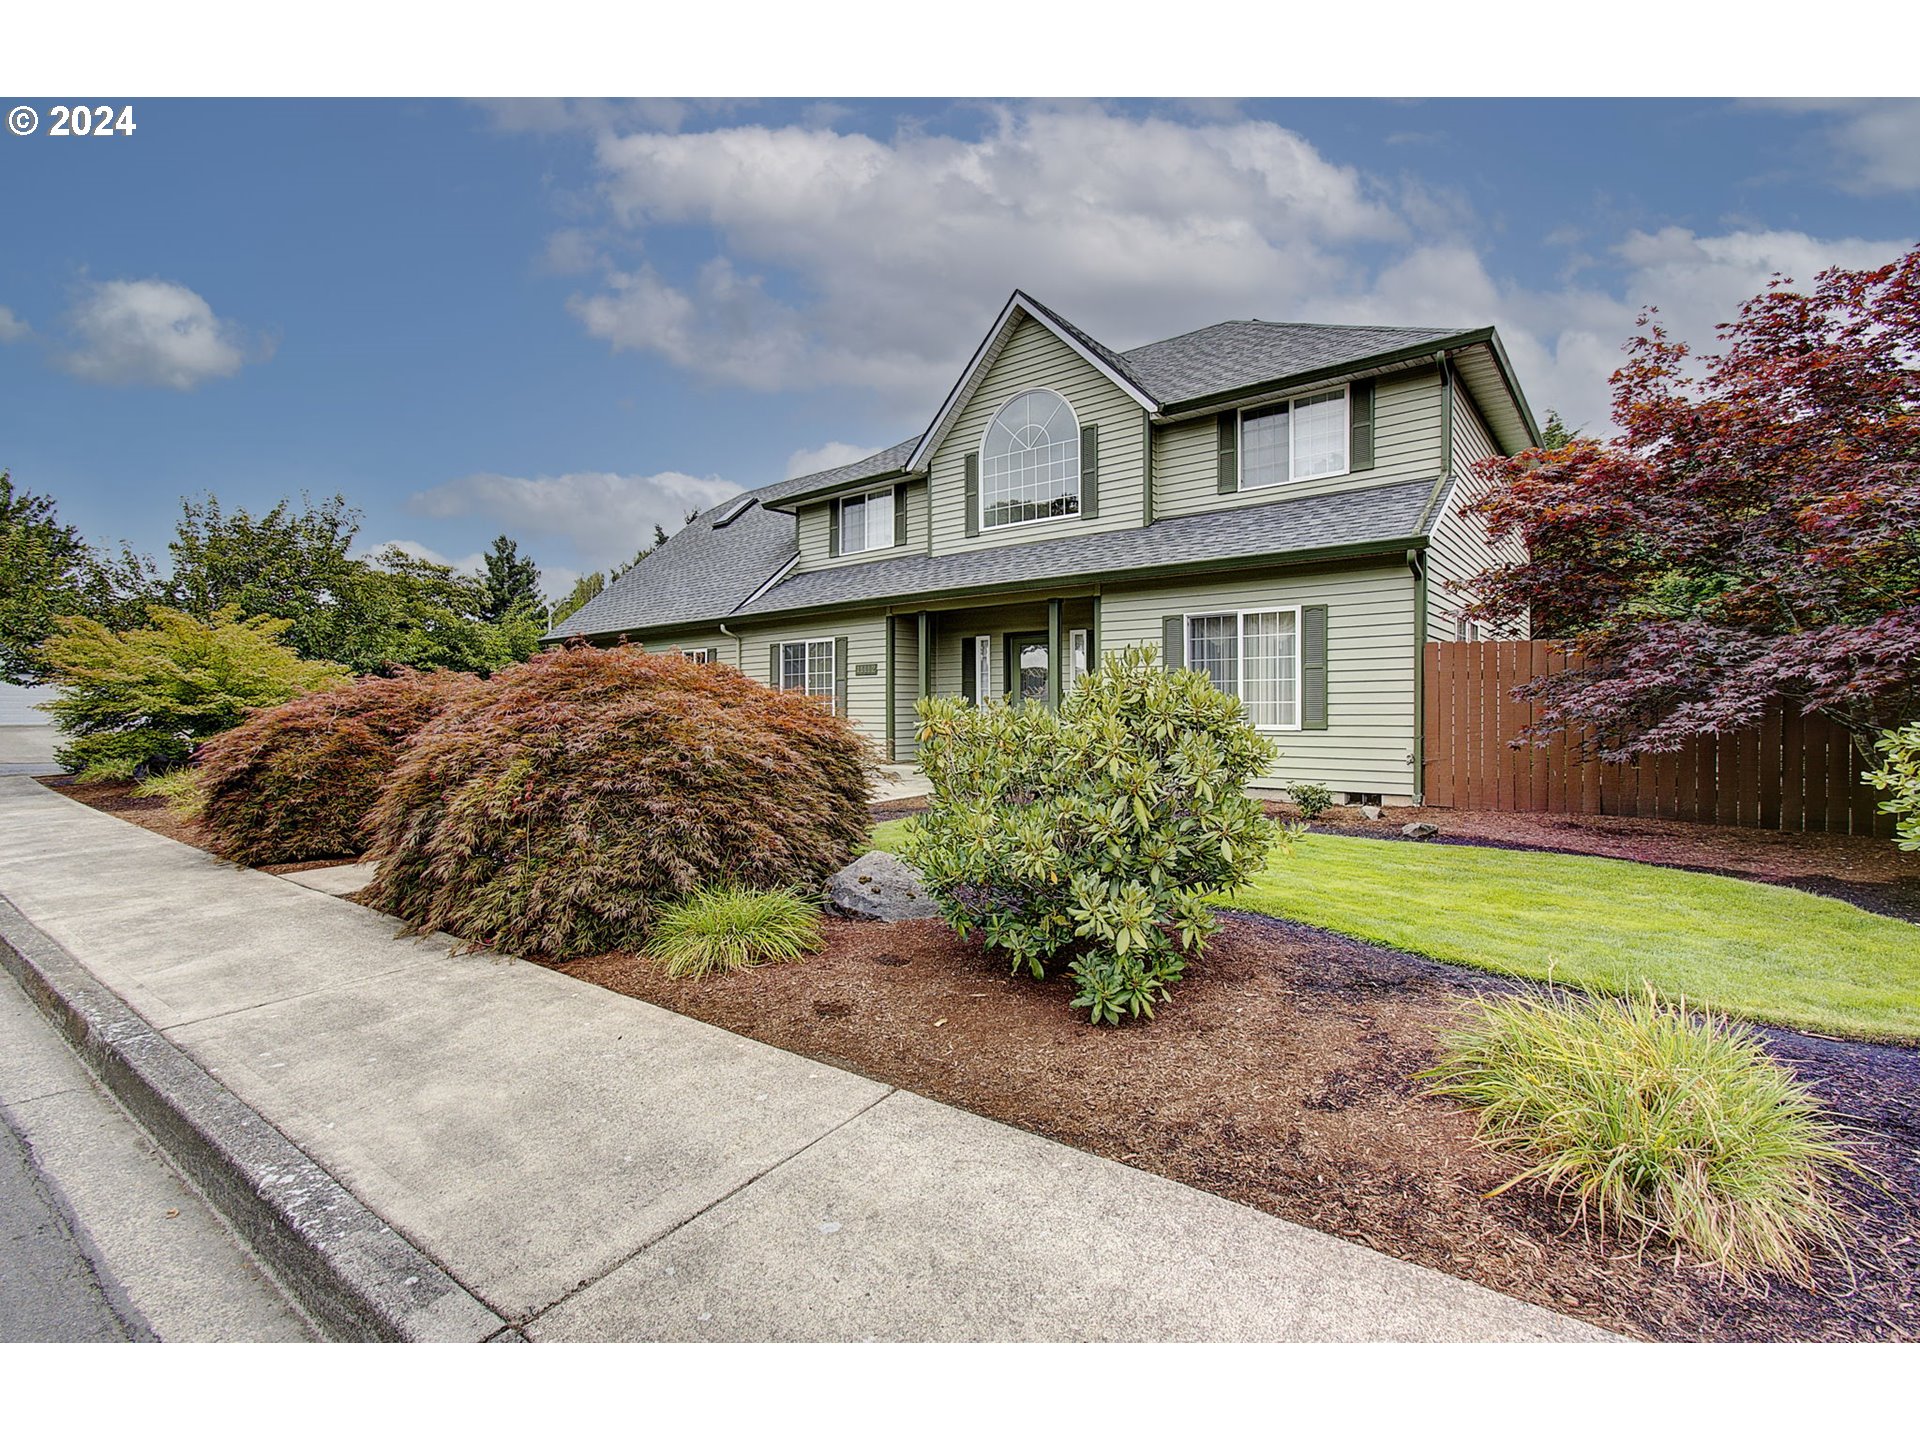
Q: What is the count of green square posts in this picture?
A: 2